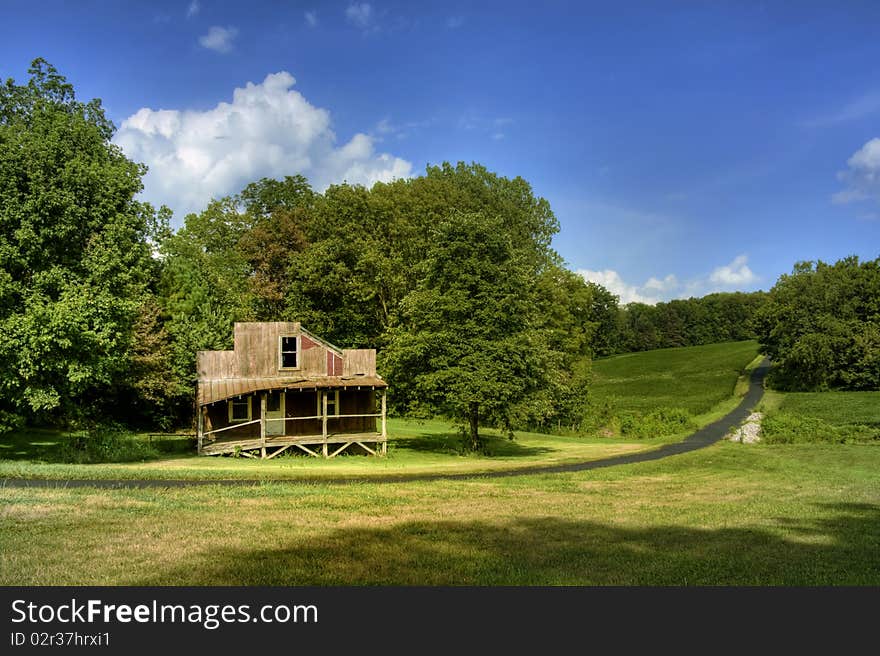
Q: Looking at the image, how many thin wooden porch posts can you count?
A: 4